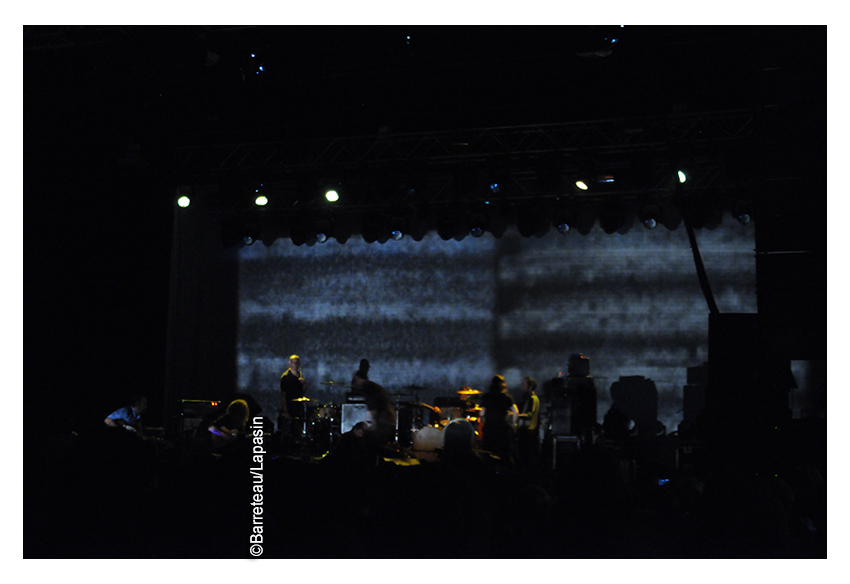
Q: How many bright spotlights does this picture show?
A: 5